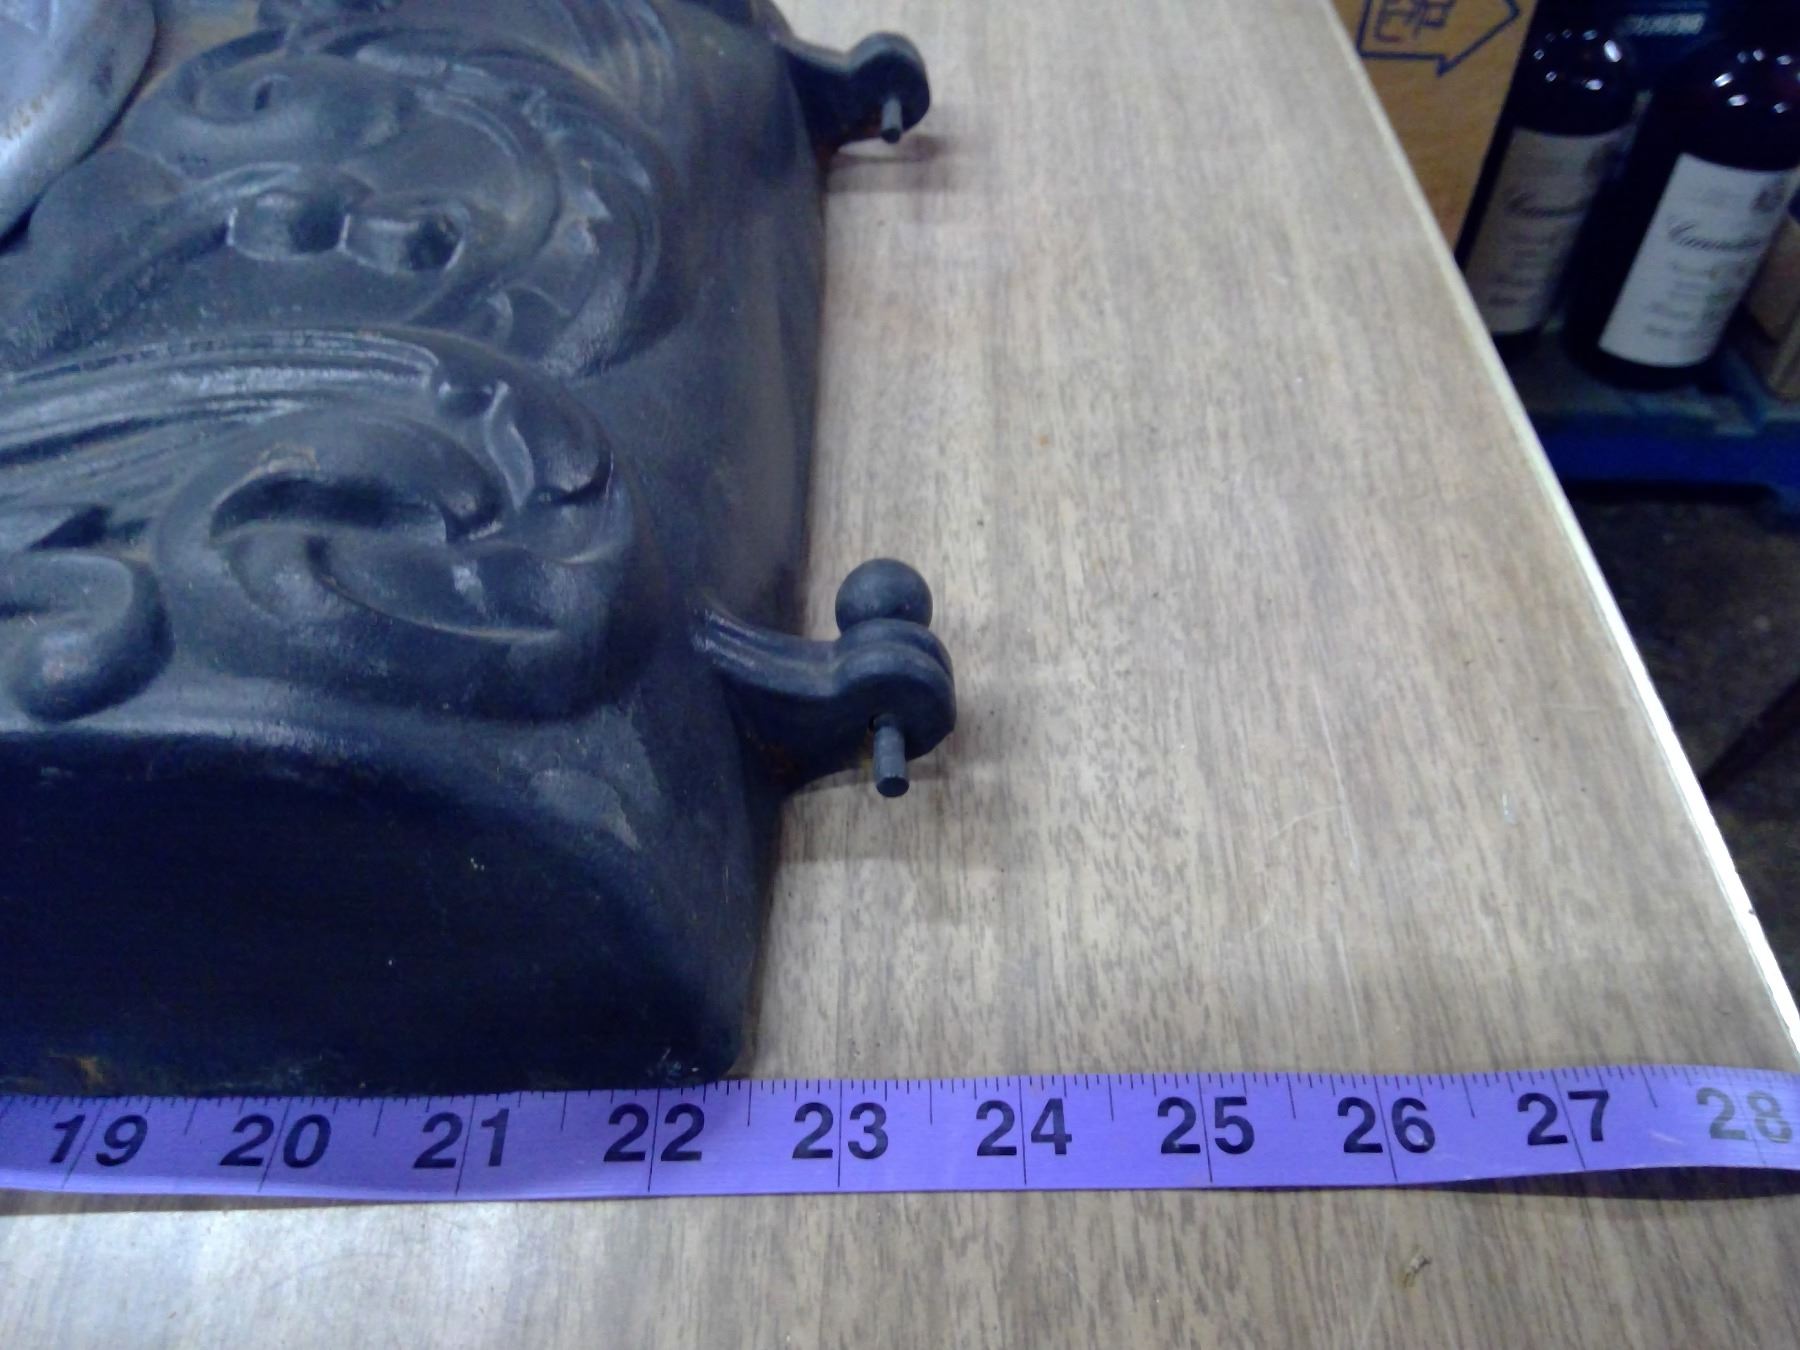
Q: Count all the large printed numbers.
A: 10